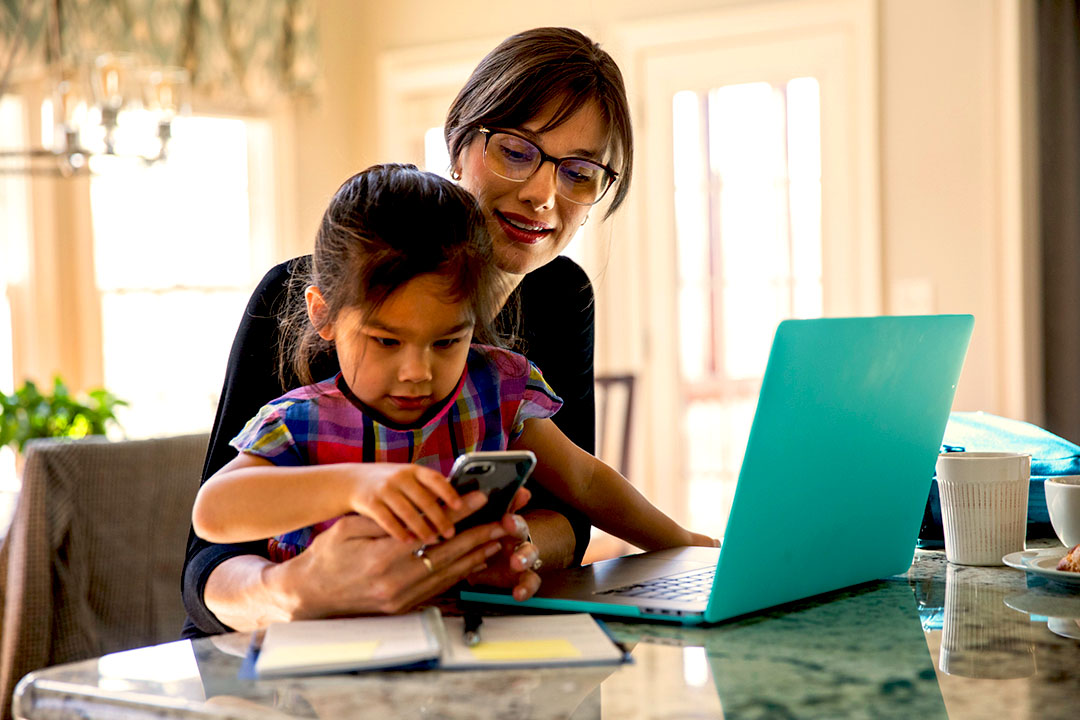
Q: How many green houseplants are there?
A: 1